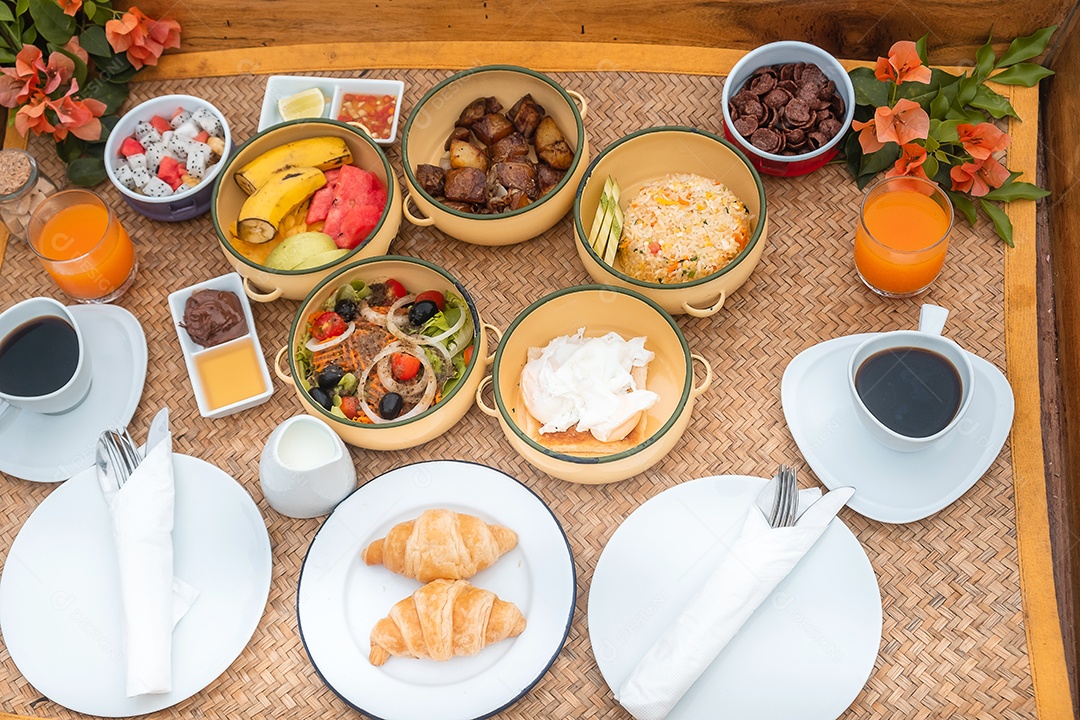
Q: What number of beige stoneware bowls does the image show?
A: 5